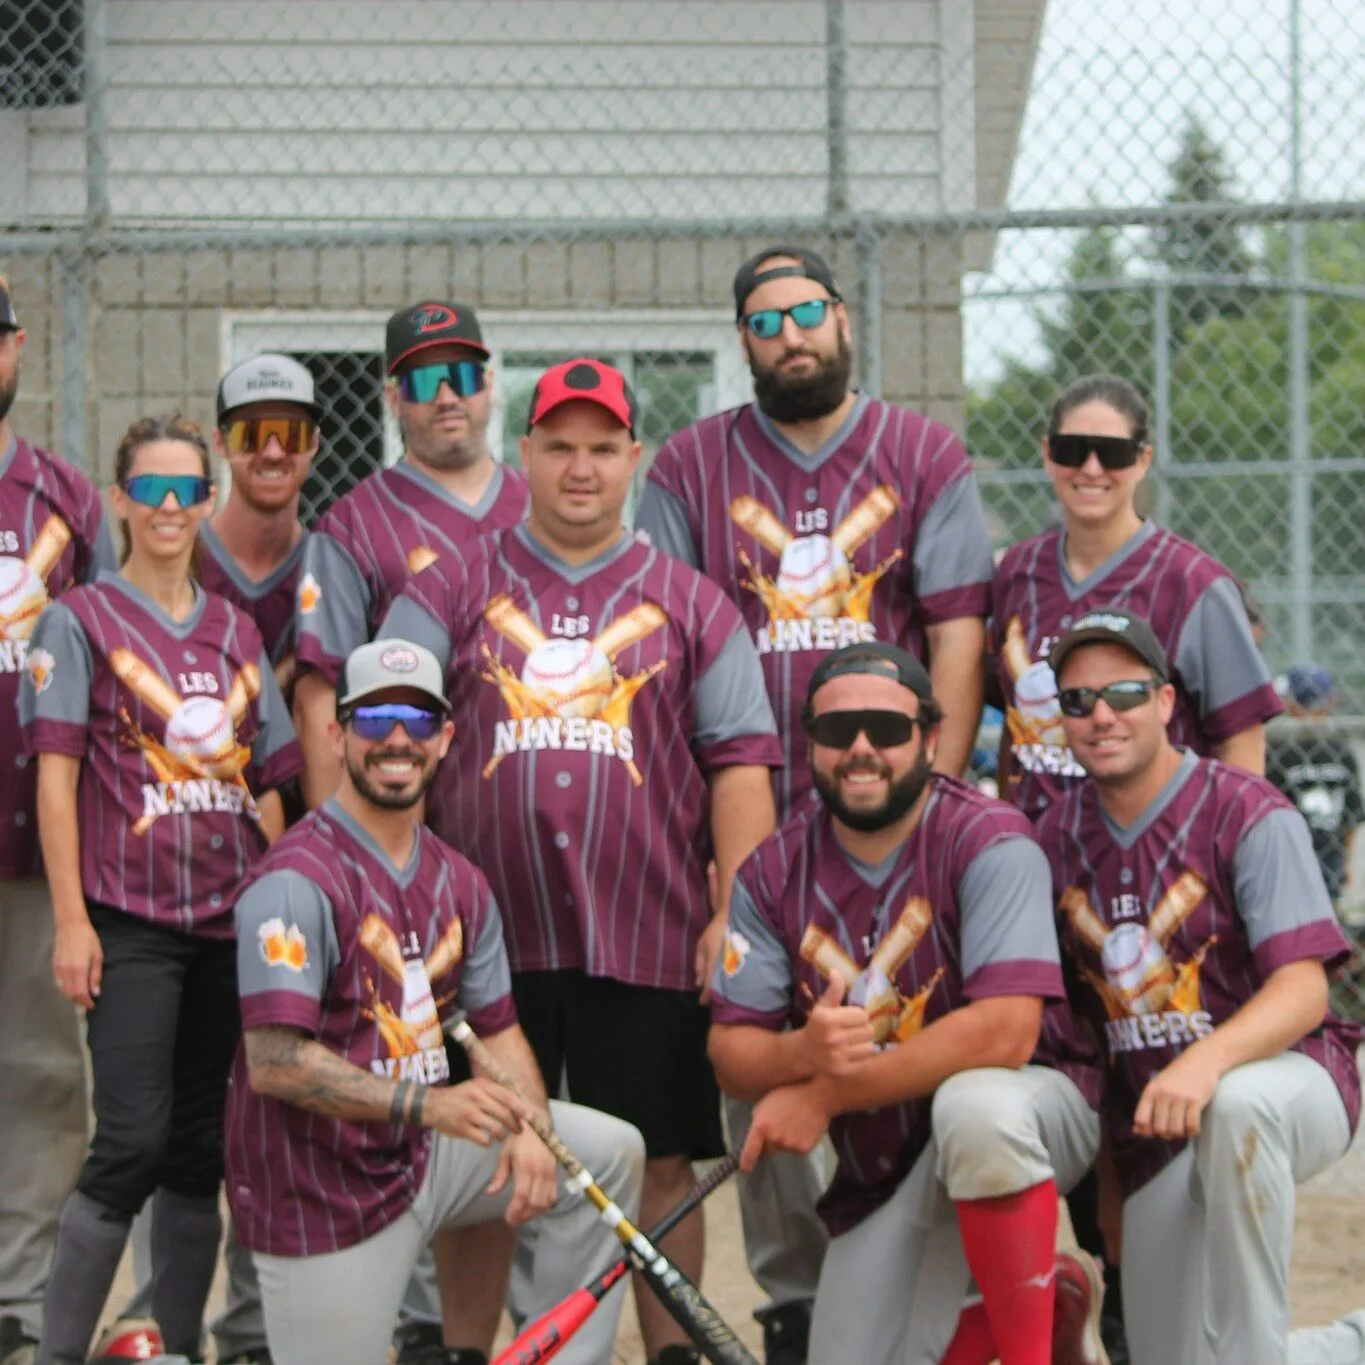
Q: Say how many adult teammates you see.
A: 10